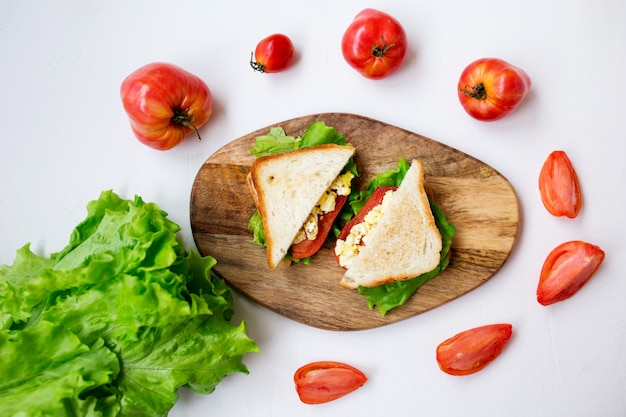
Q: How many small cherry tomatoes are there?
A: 1